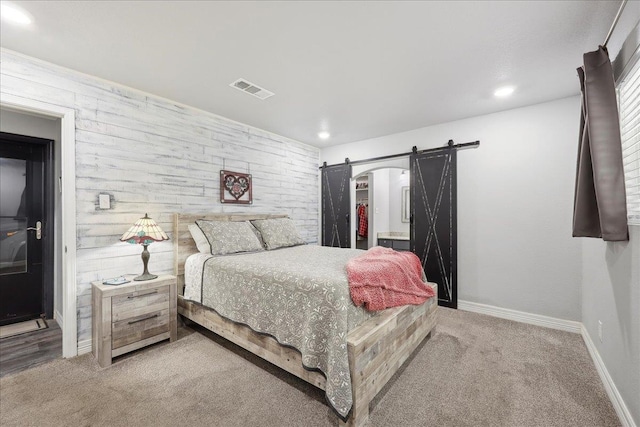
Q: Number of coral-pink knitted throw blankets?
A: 1